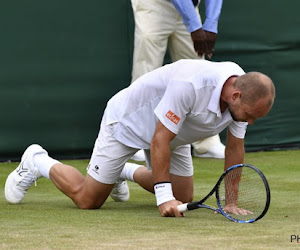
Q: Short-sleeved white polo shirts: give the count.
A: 1